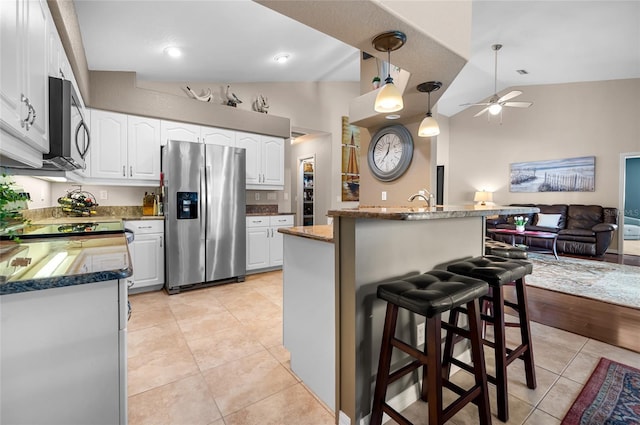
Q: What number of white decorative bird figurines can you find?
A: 3